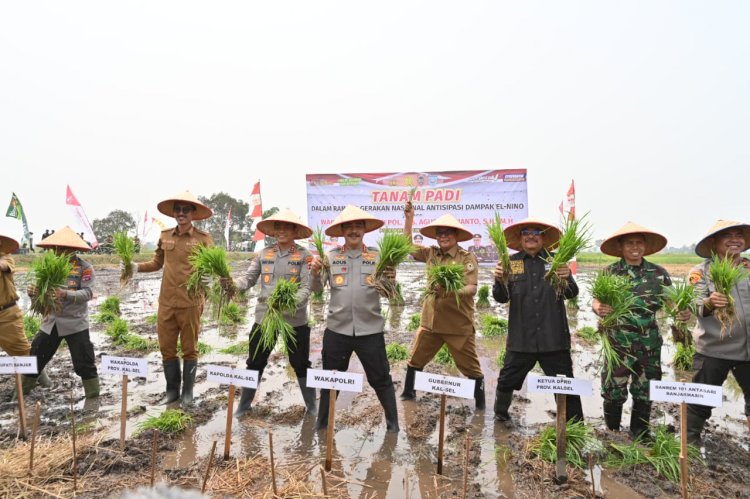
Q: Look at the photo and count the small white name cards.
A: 7